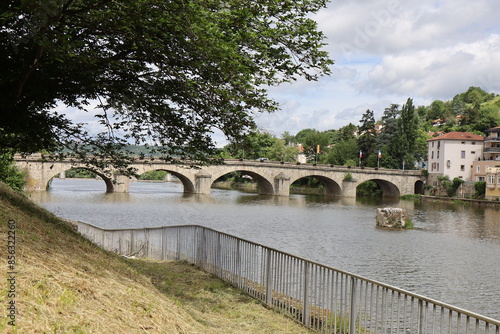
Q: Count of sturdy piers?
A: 4